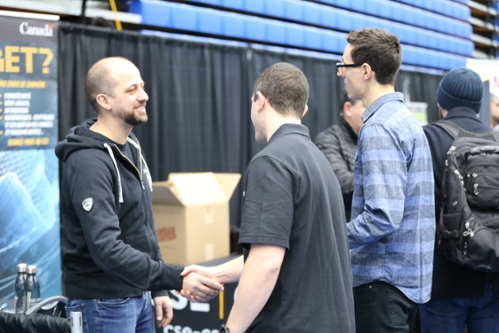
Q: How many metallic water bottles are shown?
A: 2